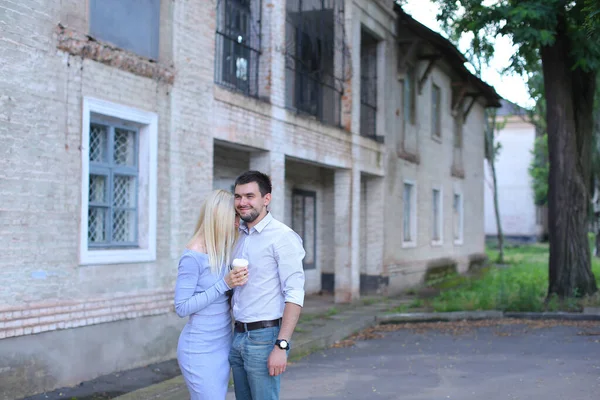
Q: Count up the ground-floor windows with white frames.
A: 4